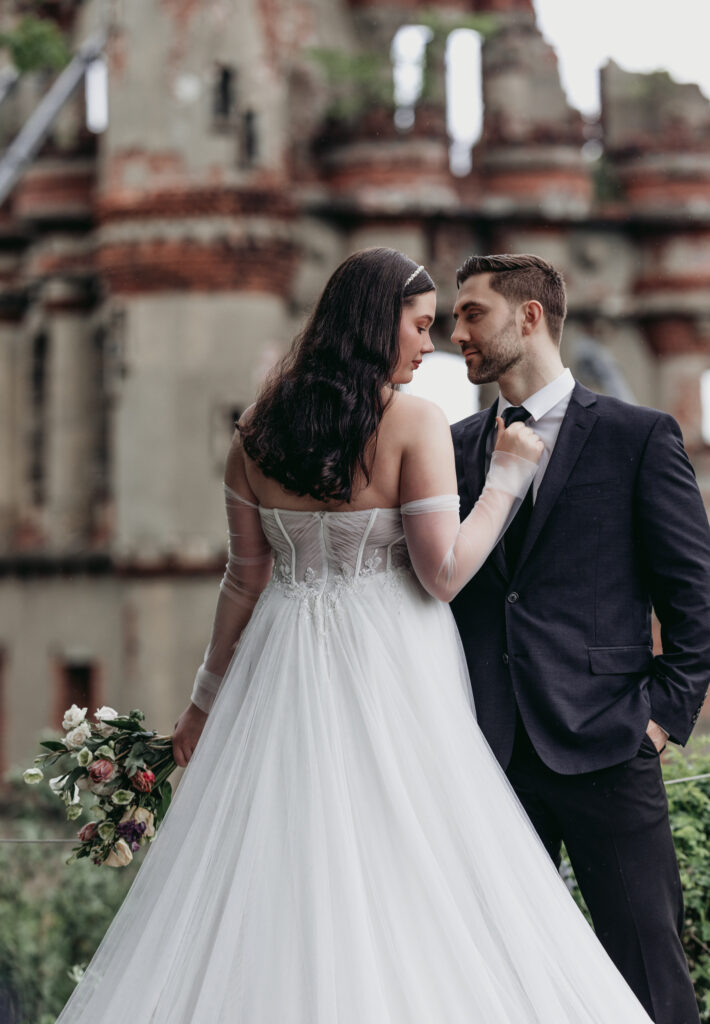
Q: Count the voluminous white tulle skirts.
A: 1